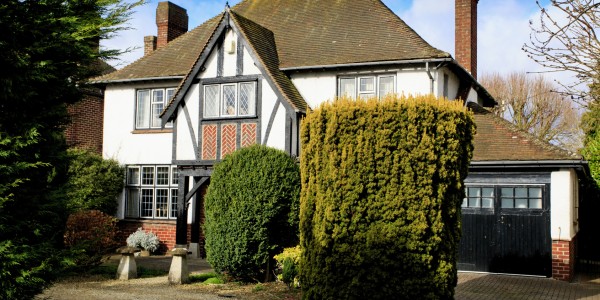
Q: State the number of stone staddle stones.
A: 2